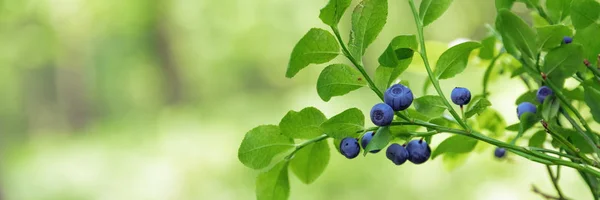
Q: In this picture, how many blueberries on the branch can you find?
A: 11